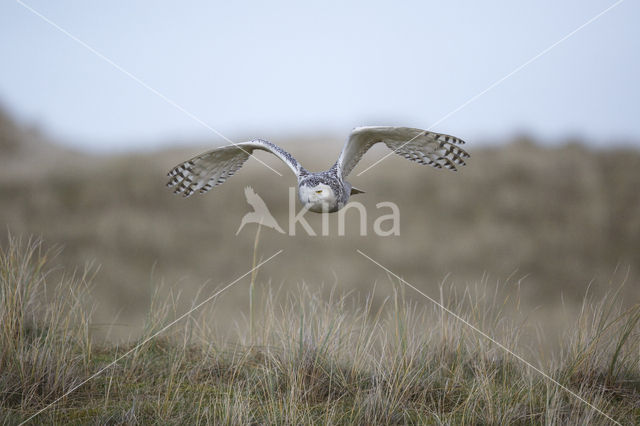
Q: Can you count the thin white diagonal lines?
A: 4